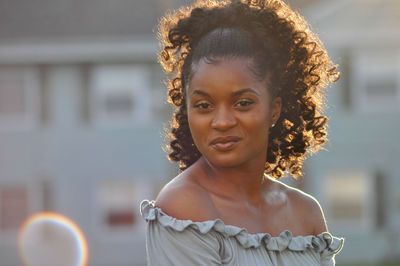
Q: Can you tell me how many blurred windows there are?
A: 6